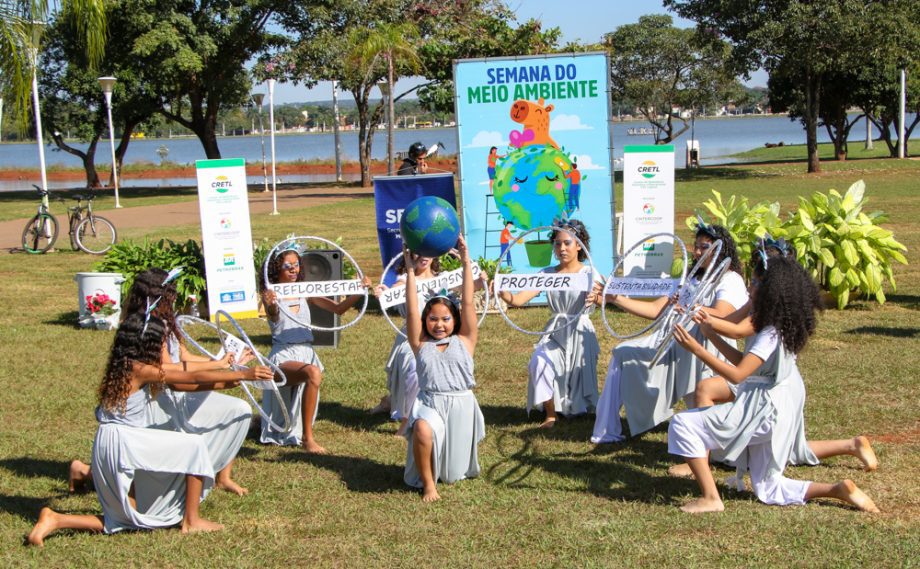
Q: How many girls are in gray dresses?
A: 9